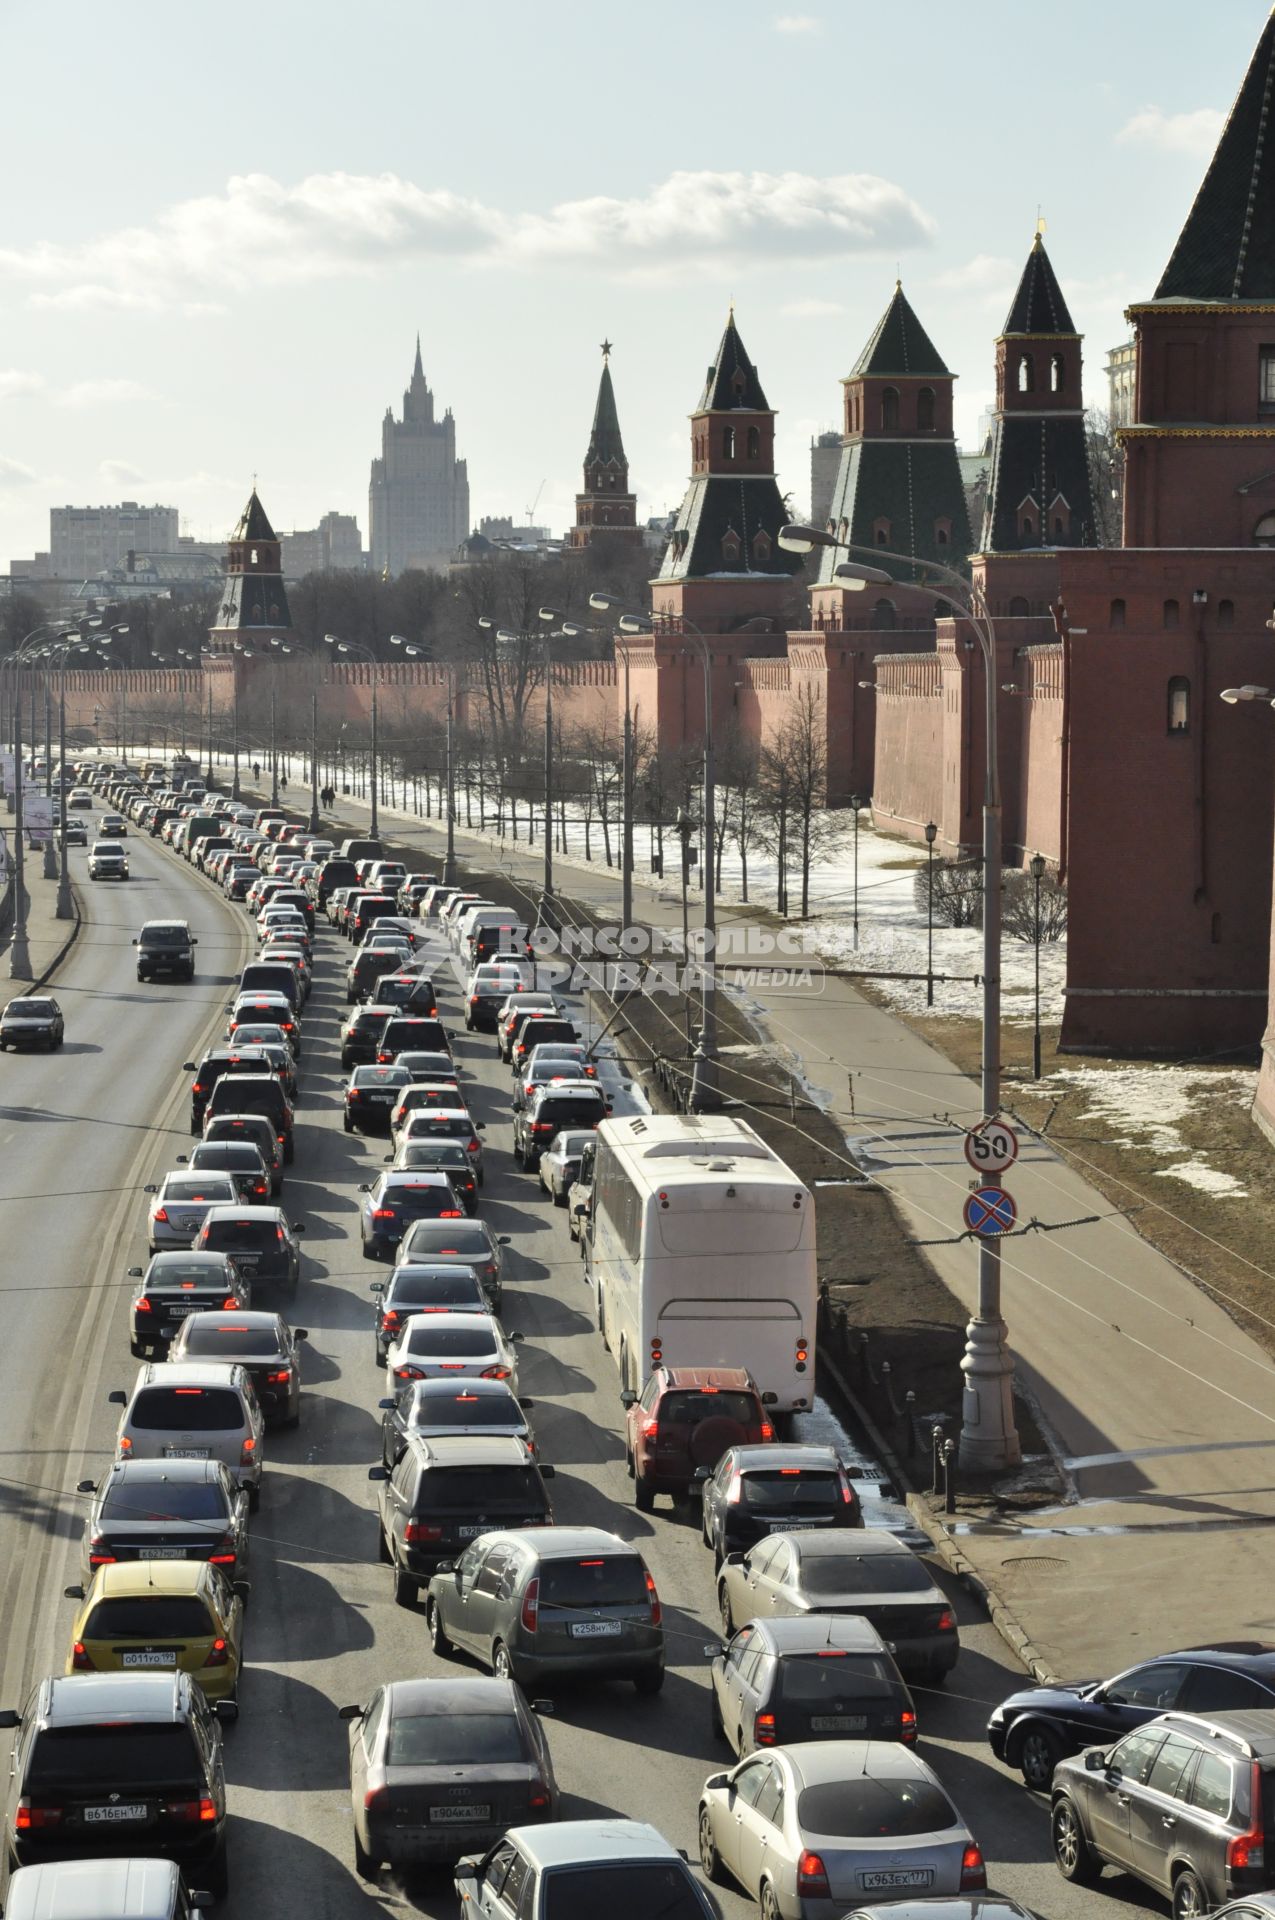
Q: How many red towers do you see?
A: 6